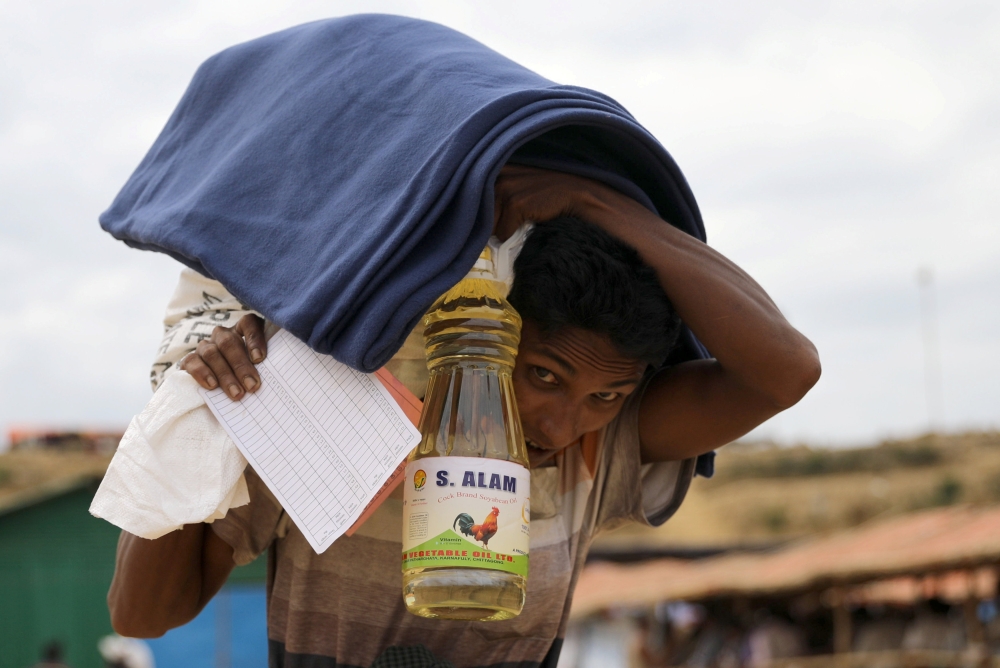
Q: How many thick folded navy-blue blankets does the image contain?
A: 1